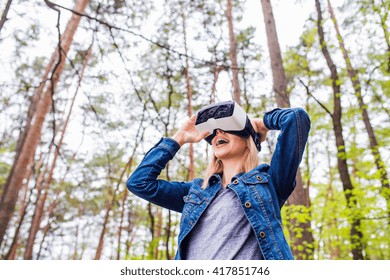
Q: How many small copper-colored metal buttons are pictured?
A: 4